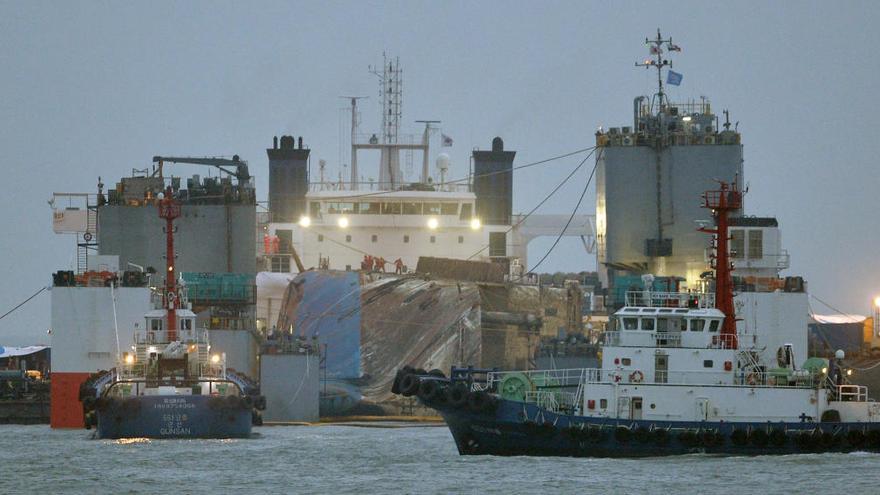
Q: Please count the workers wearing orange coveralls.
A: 7